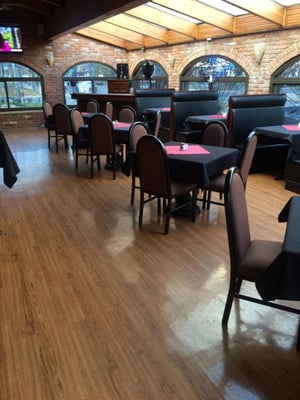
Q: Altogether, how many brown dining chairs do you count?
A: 13